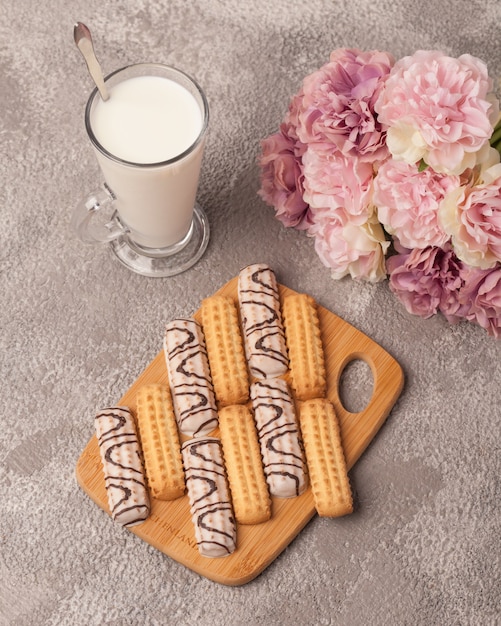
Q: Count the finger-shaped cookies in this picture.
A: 10